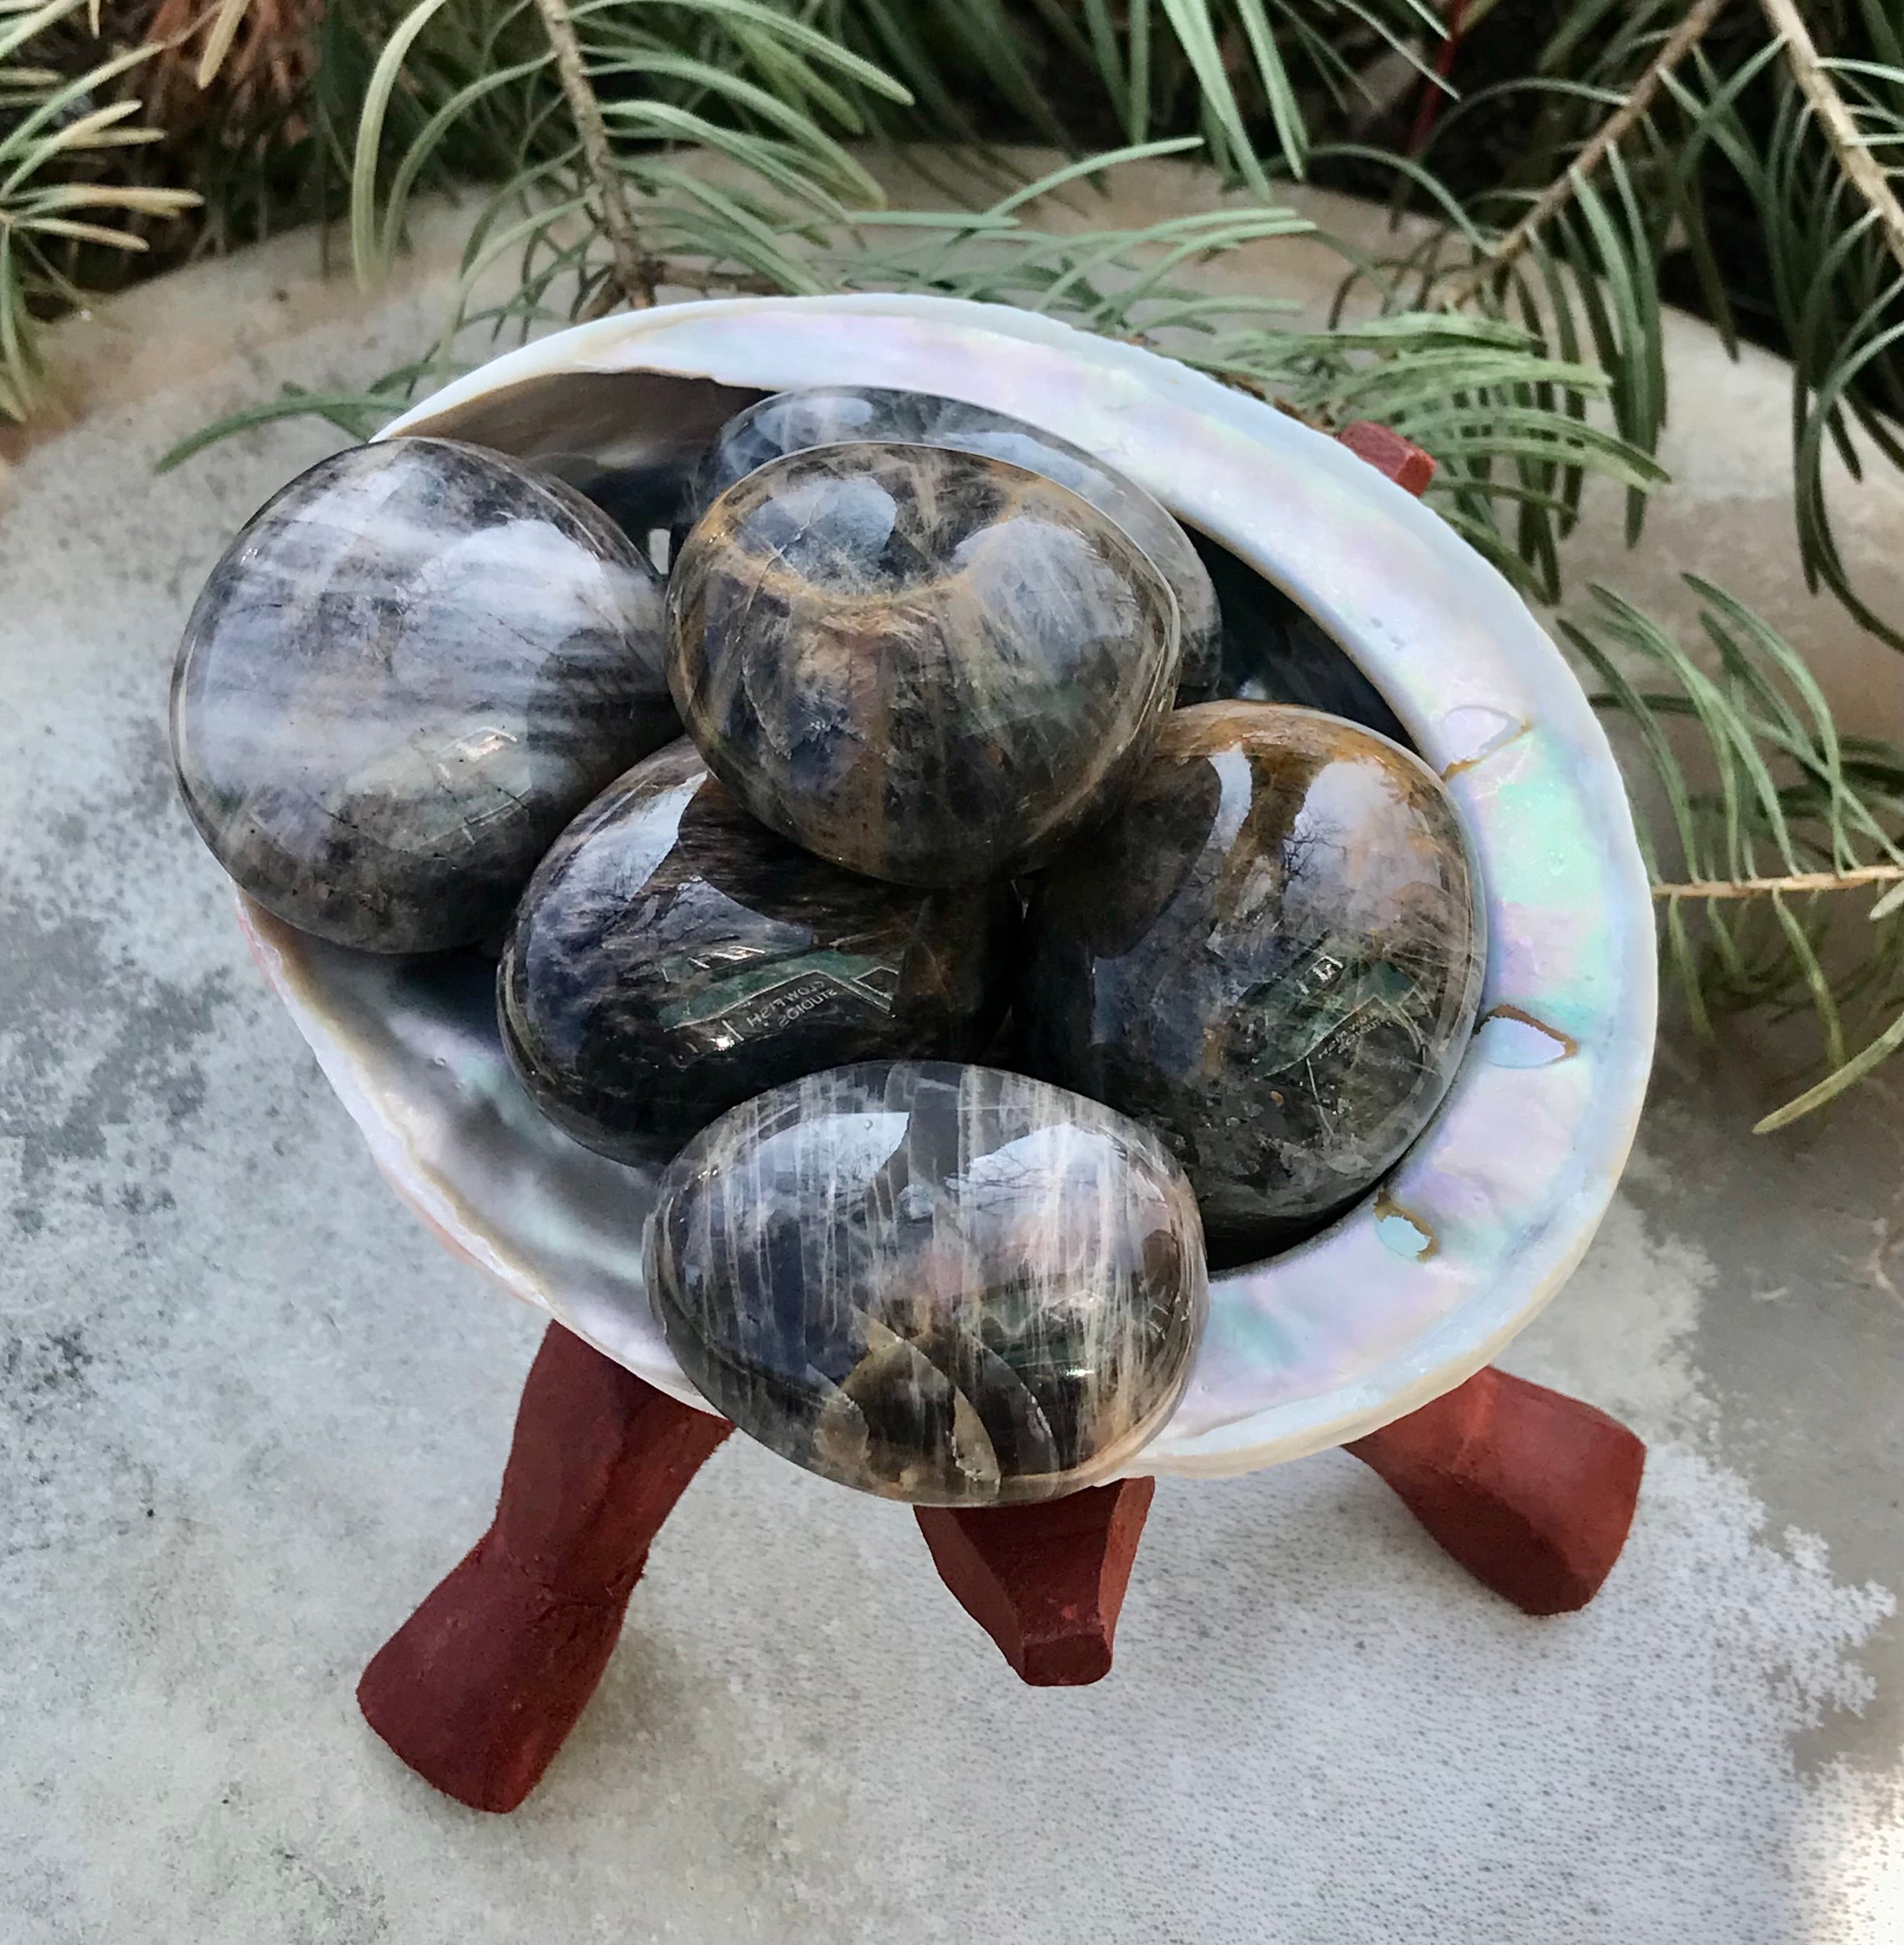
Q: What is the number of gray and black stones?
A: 6